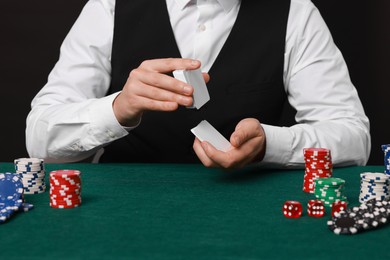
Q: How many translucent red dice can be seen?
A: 3